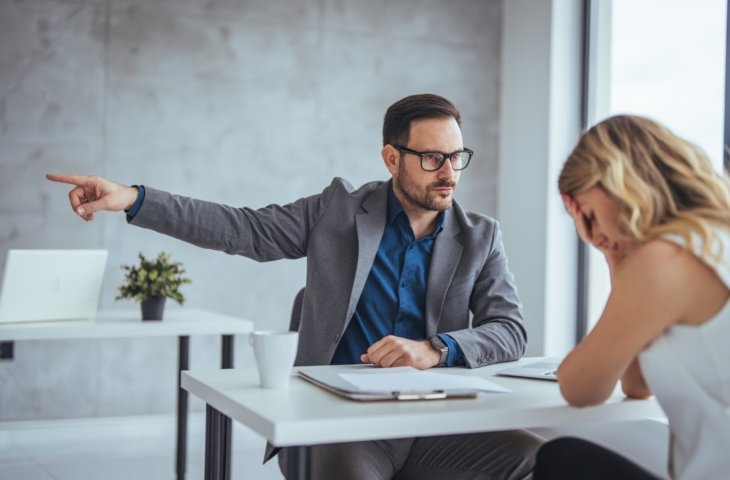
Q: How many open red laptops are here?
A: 0